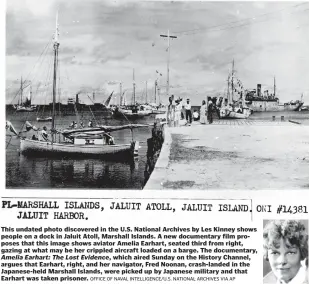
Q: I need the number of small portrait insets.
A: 1